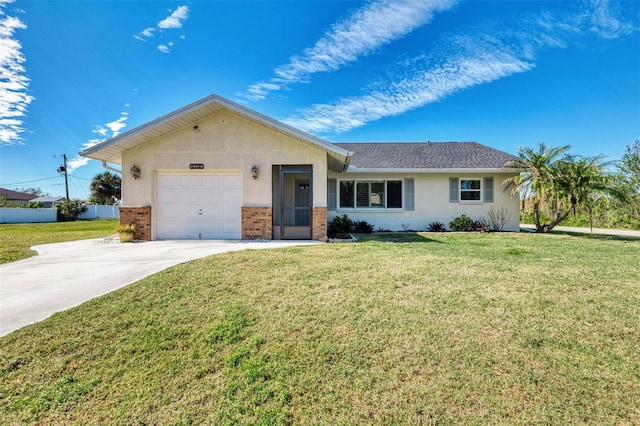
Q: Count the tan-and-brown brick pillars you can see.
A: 3